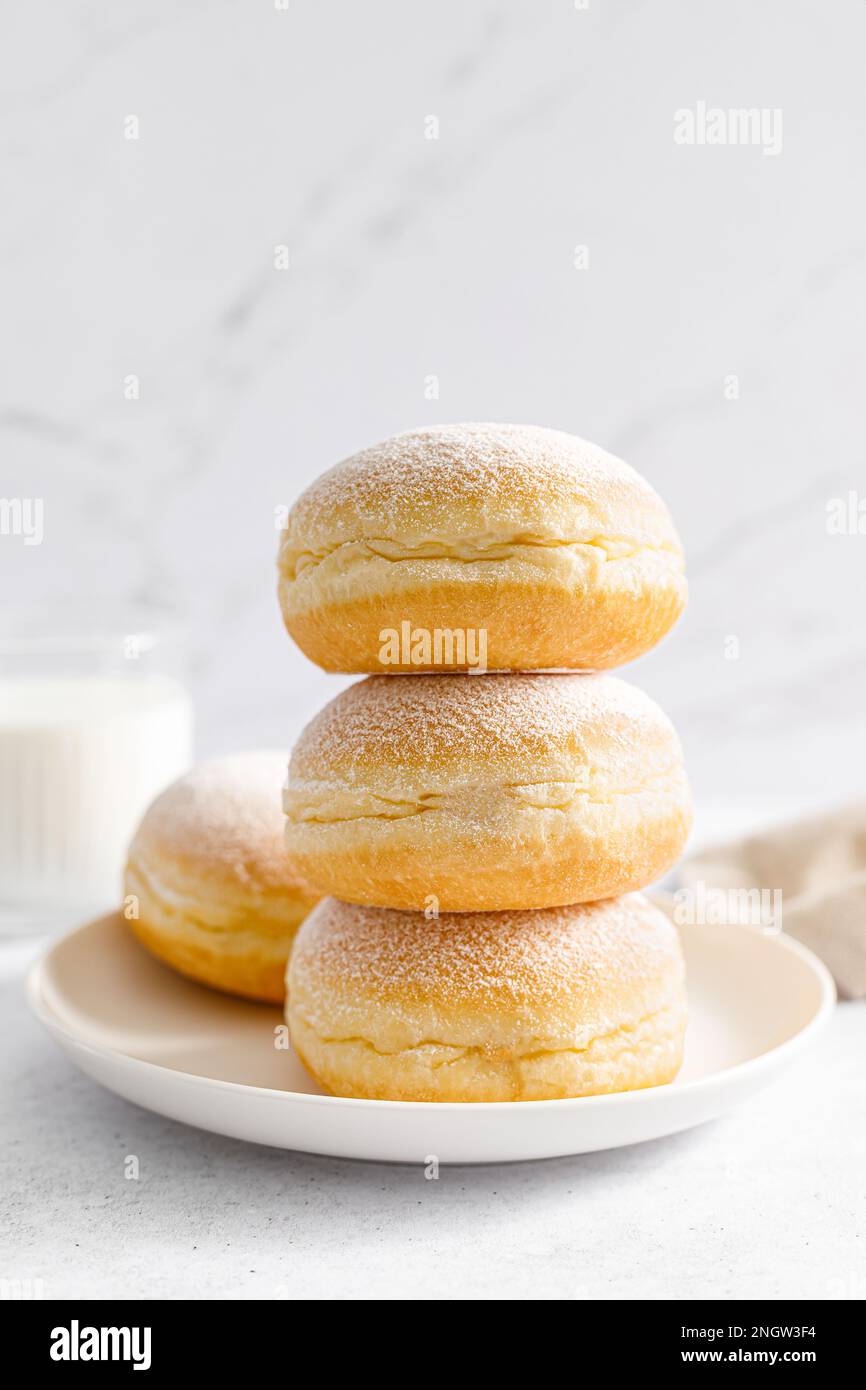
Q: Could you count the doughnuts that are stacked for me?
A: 3